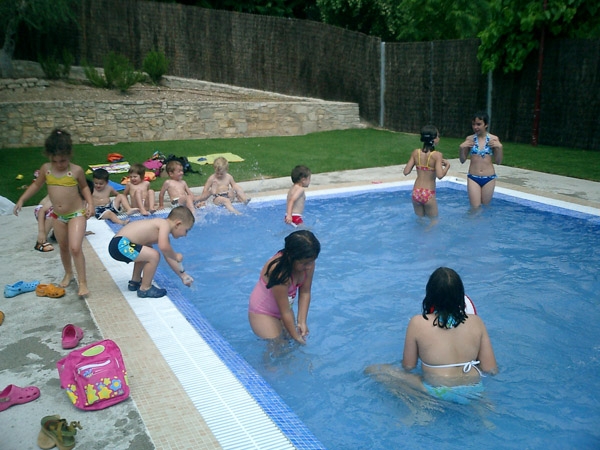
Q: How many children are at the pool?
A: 12